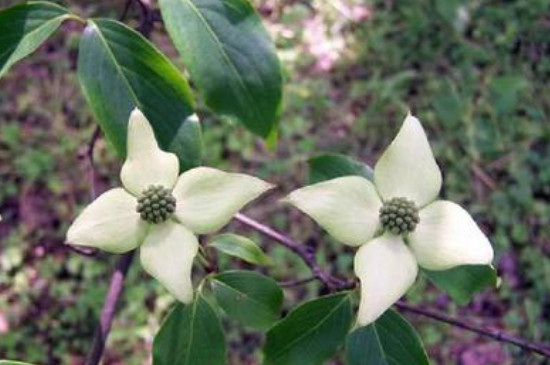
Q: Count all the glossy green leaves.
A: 11